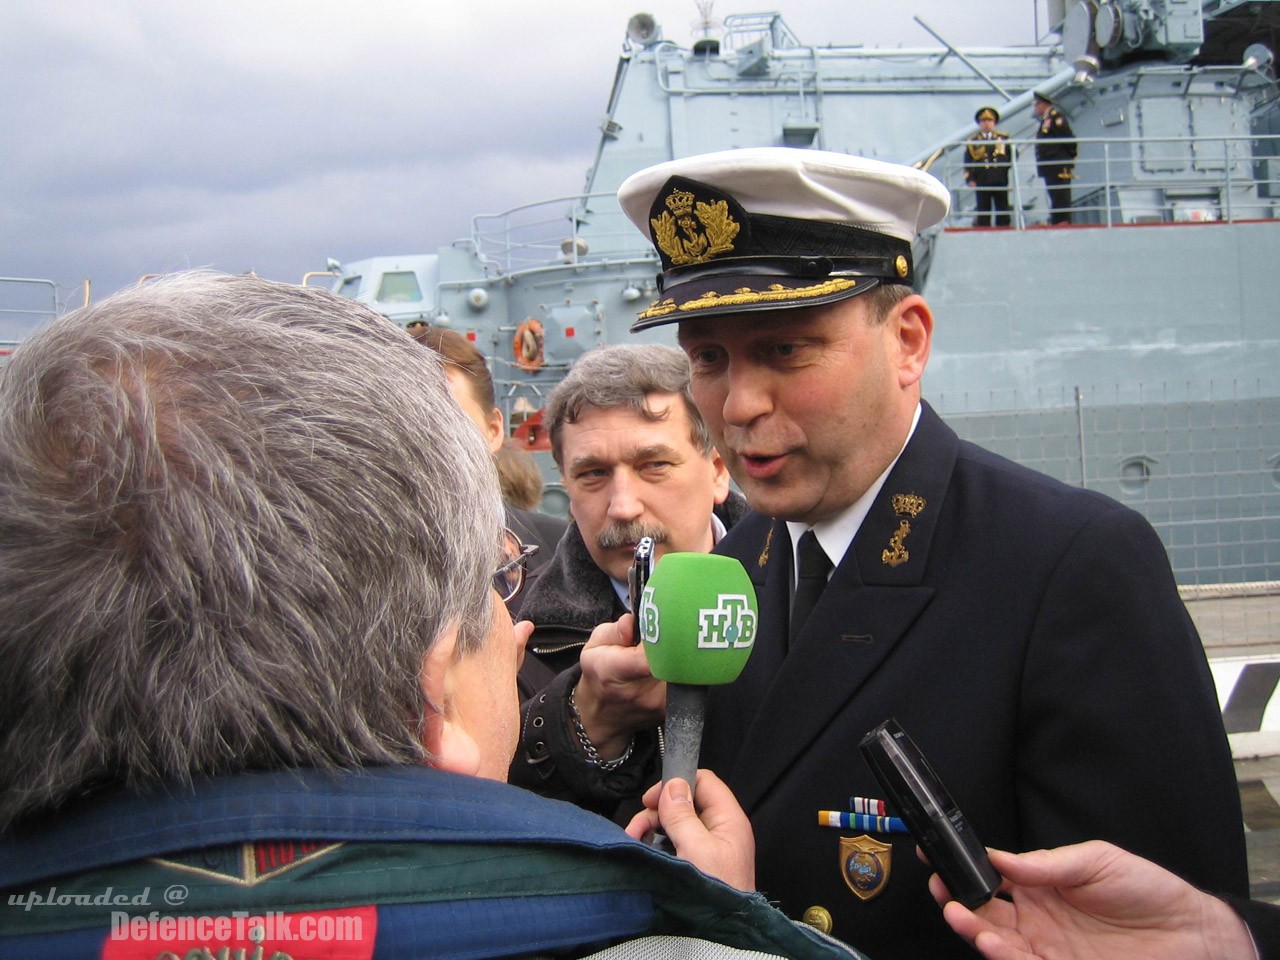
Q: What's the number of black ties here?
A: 1